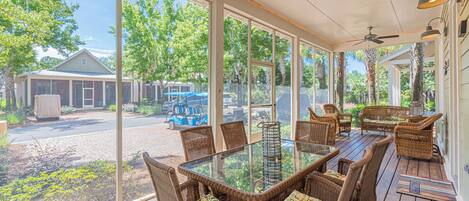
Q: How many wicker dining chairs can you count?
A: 6